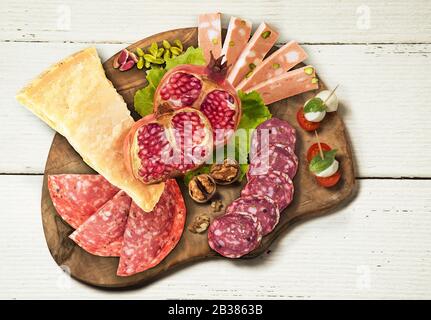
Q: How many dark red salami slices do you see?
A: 5